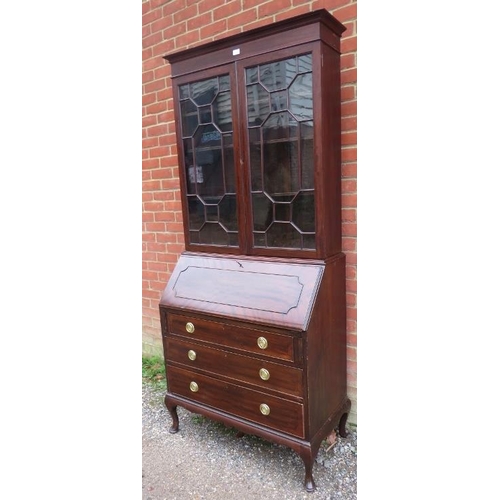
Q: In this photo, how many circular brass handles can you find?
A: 6